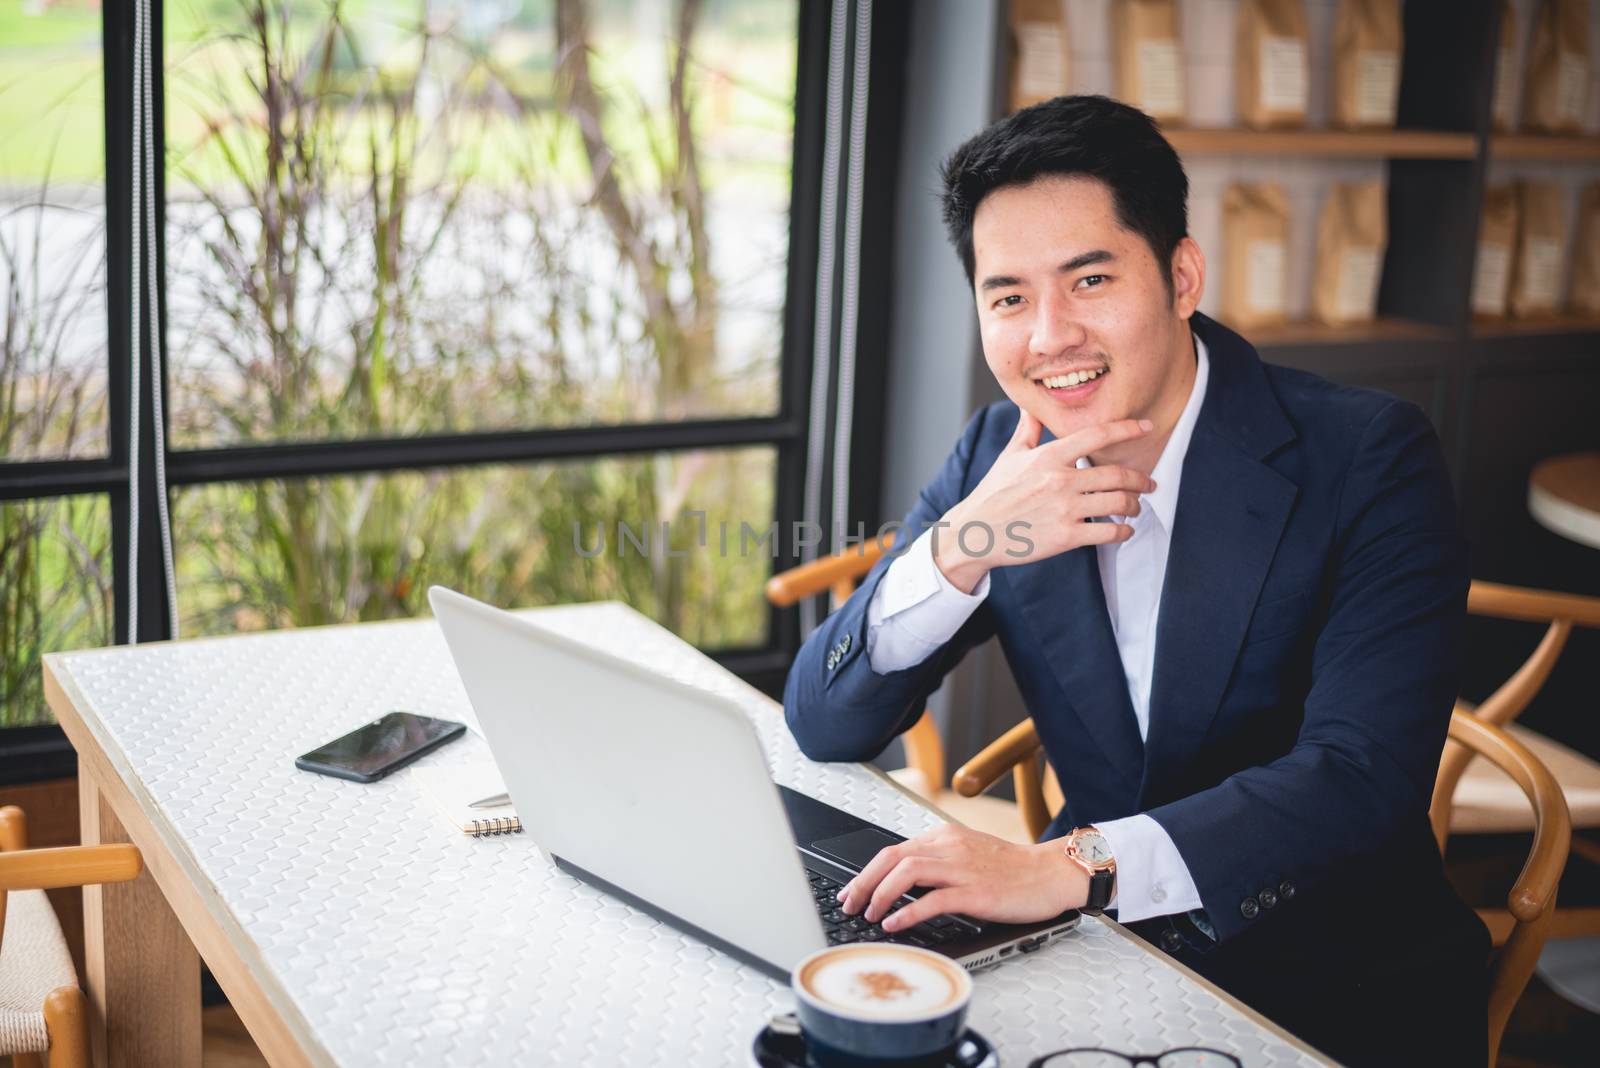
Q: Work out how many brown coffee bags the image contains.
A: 11